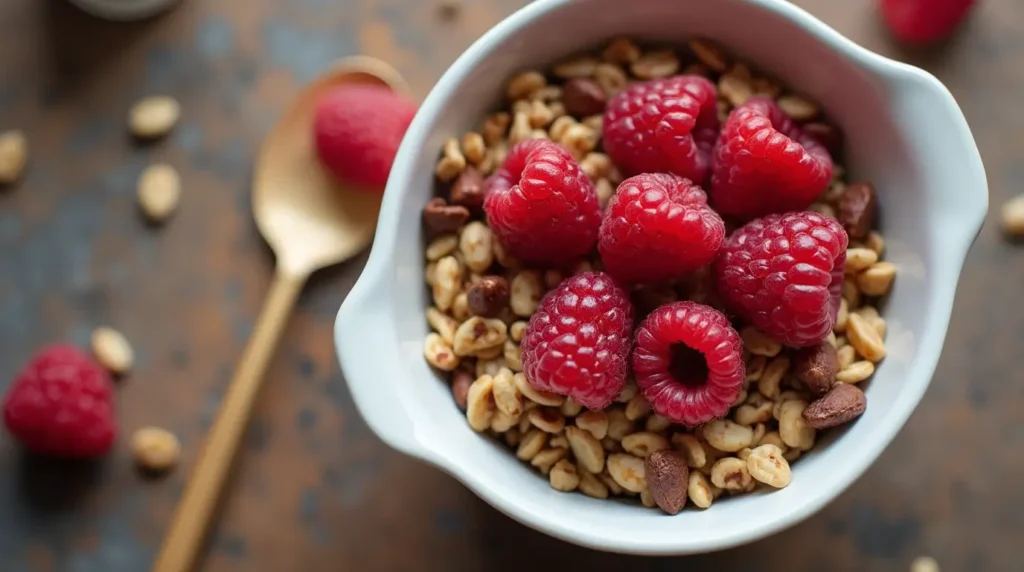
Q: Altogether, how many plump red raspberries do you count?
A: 10